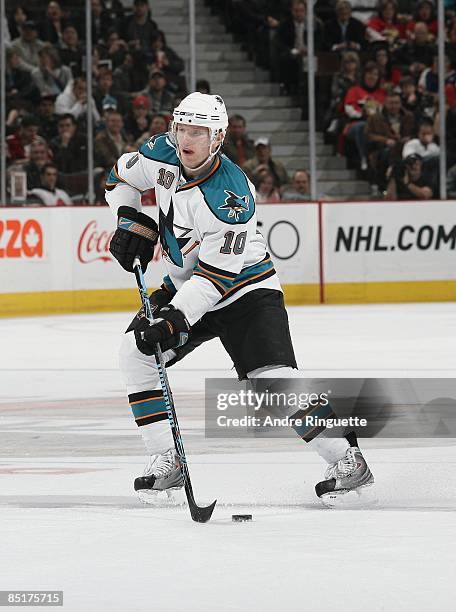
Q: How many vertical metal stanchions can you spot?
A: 5